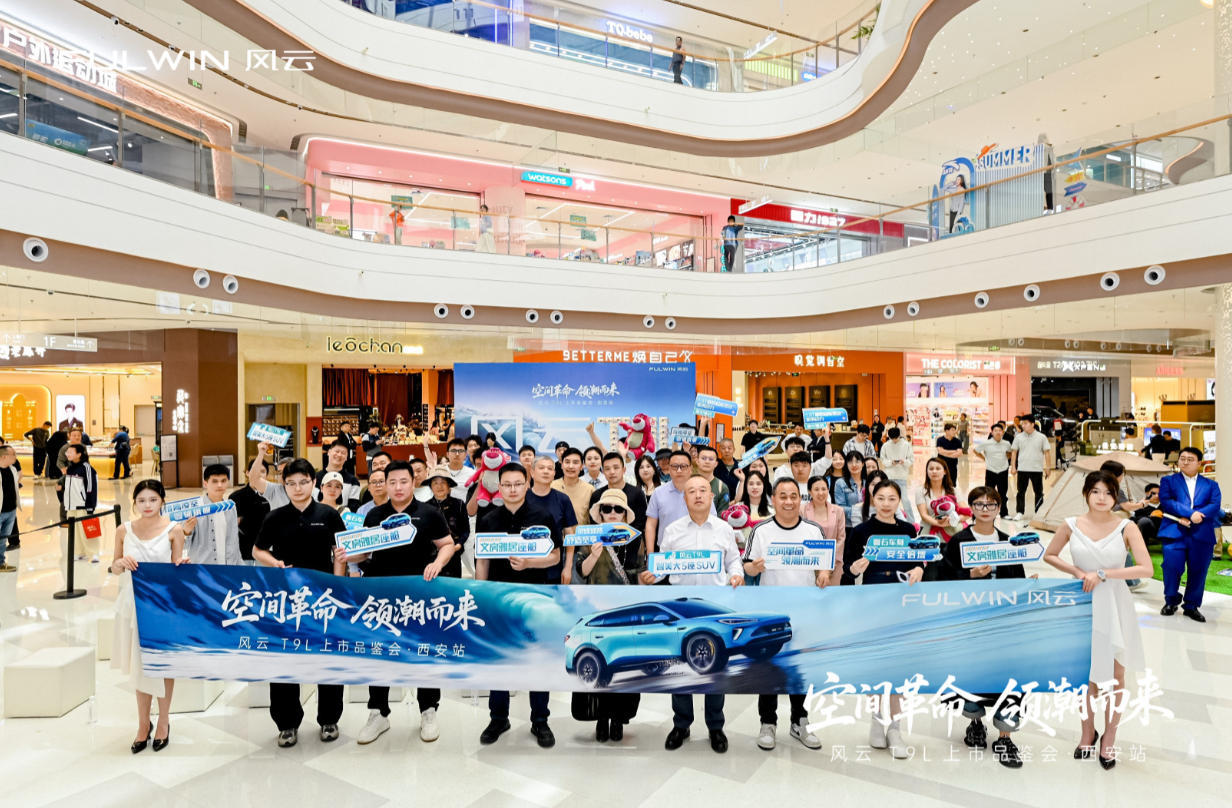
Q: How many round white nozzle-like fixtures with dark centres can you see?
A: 15